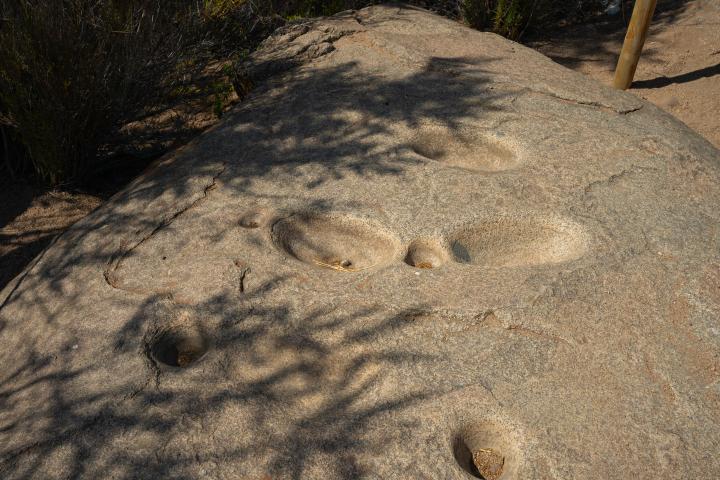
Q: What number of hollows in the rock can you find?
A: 7